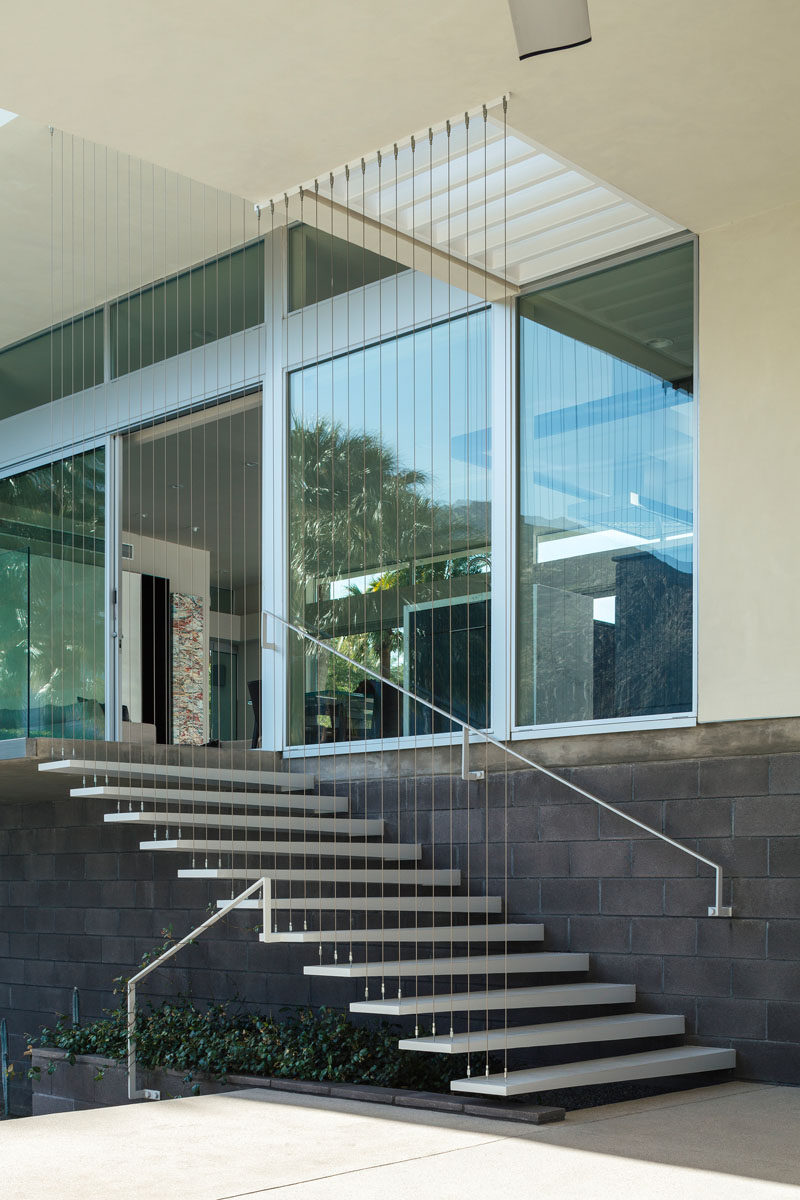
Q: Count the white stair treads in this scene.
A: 11